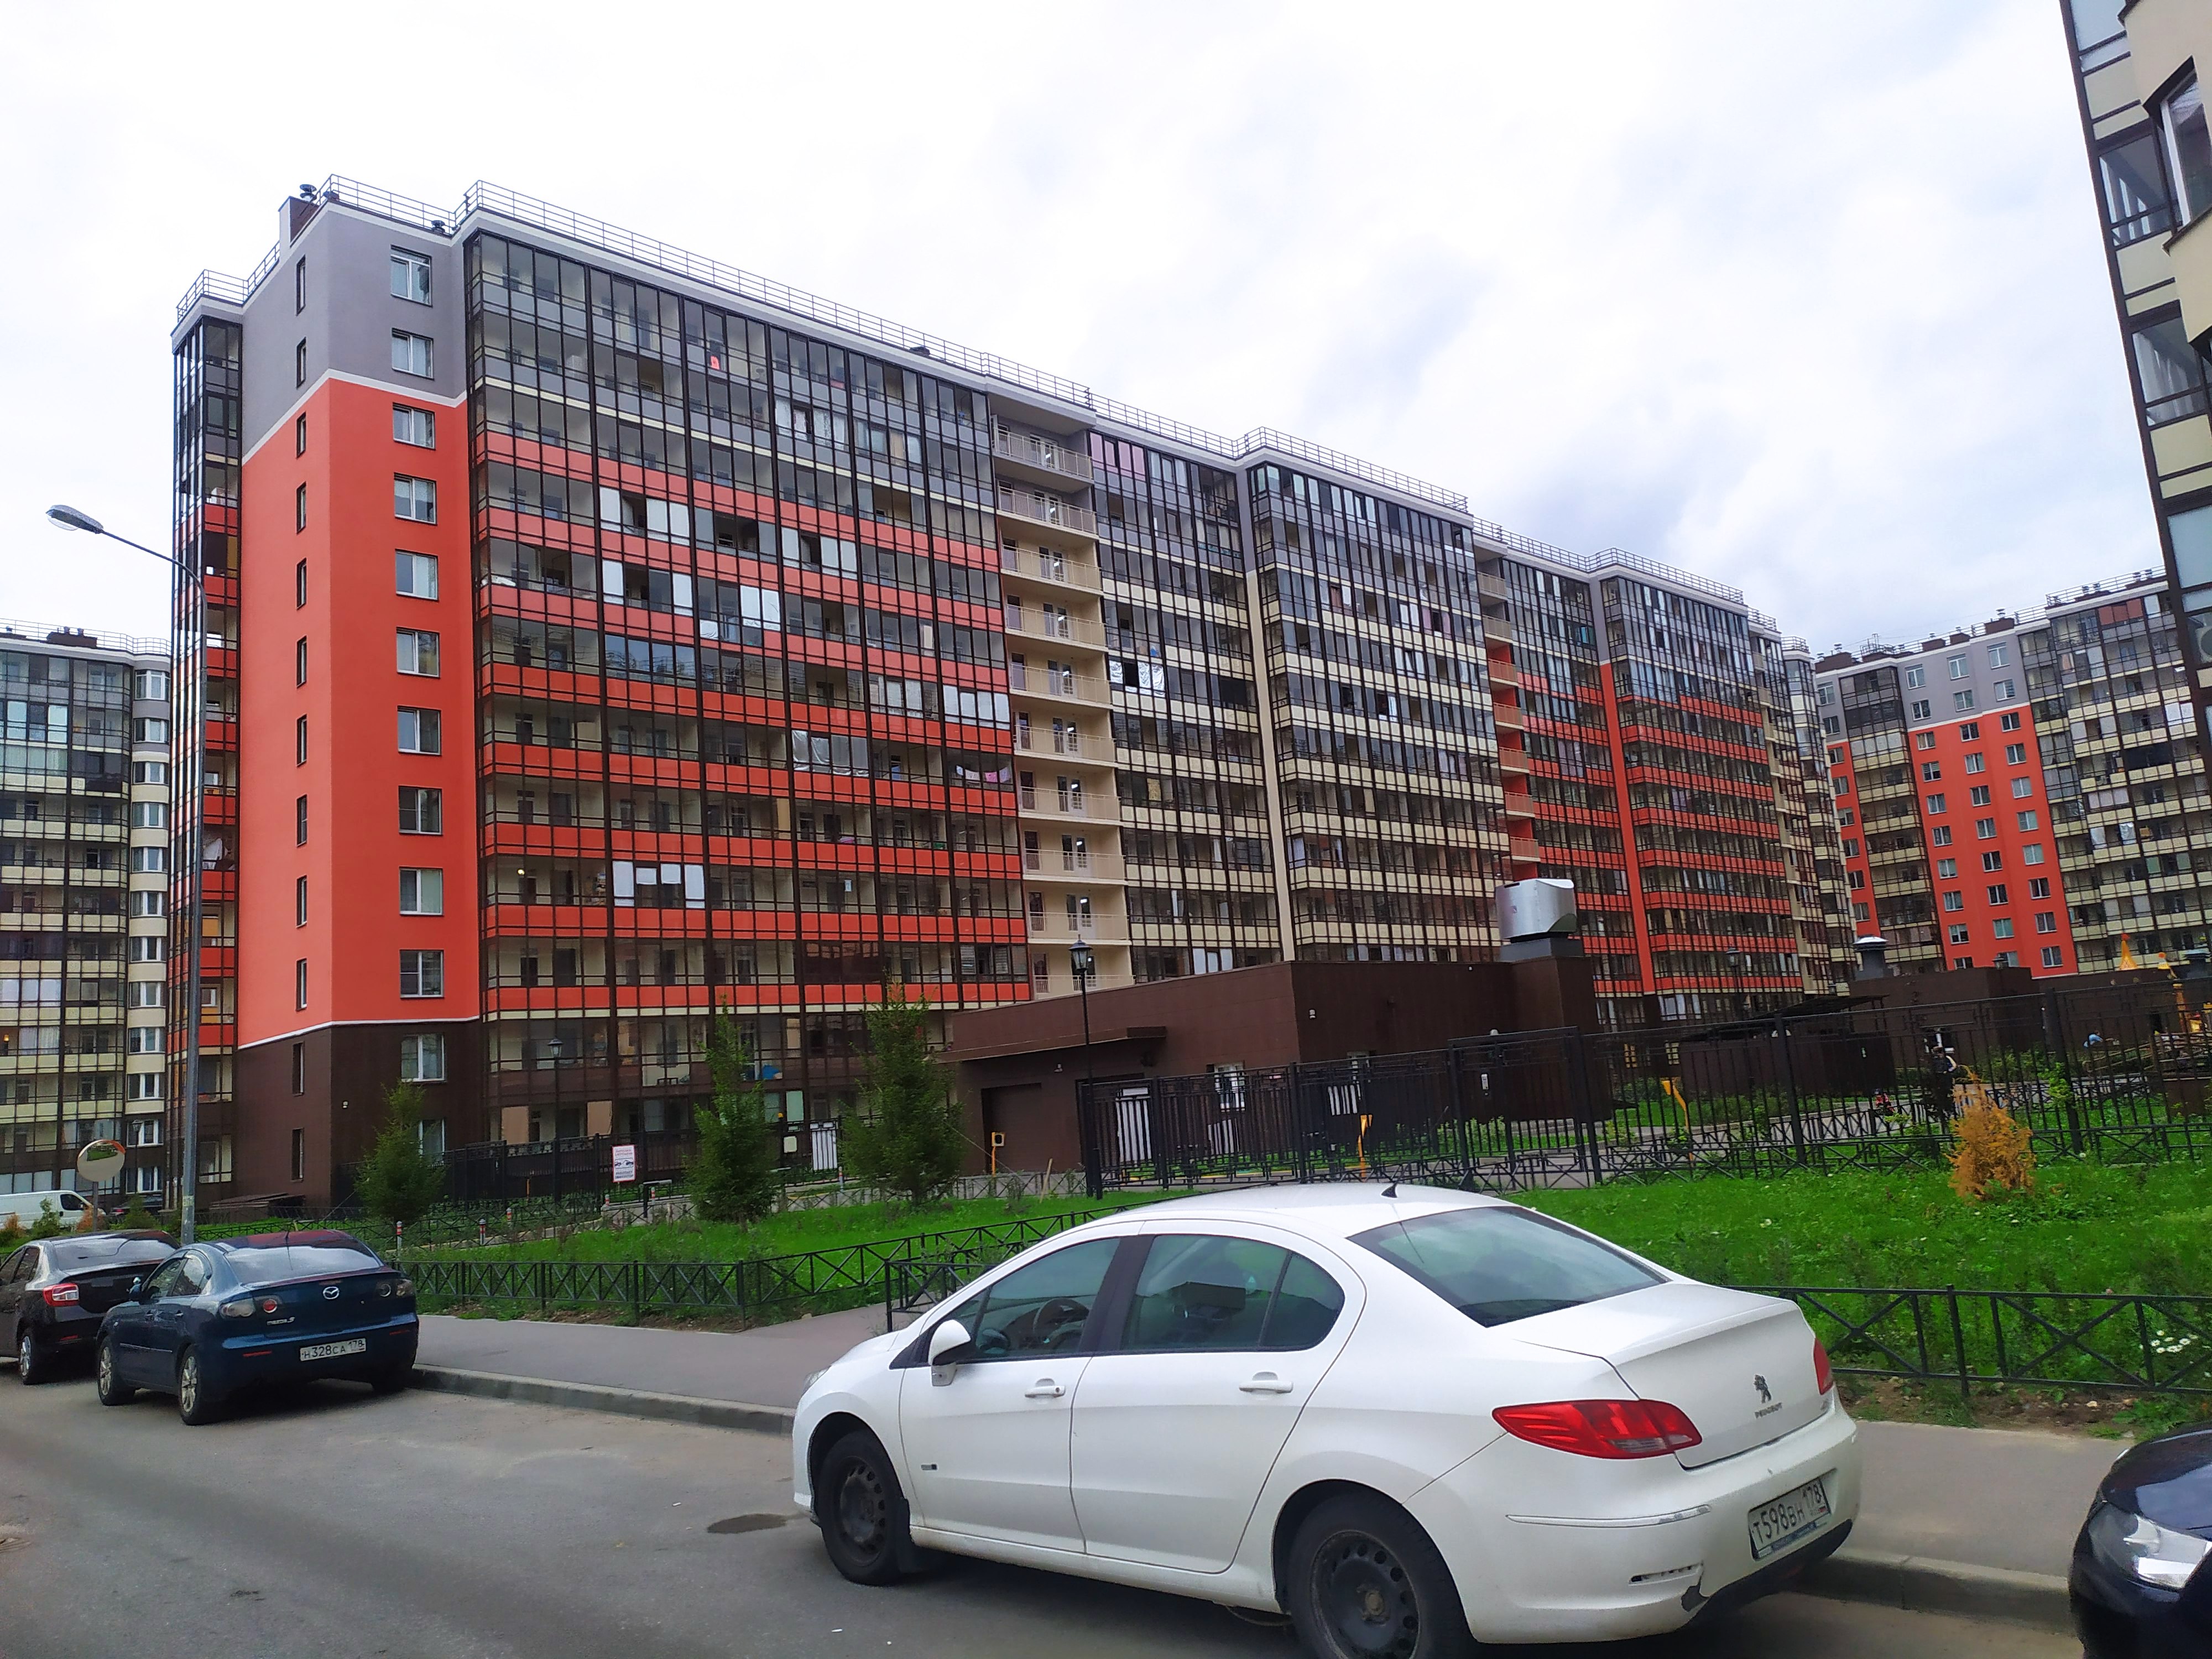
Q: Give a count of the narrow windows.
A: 12